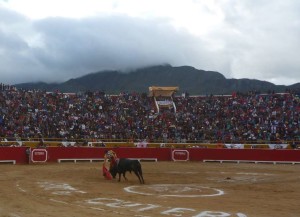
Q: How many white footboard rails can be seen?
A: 3